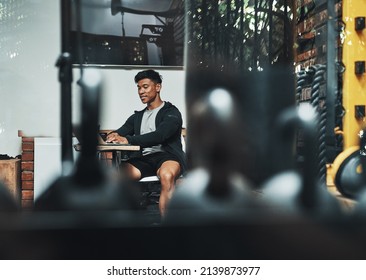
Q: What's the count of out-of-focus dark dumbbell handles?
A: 3